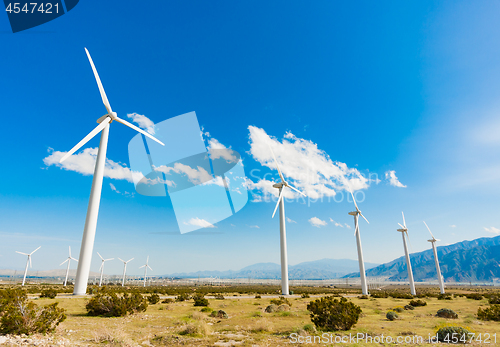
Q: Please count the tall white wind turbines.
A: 10